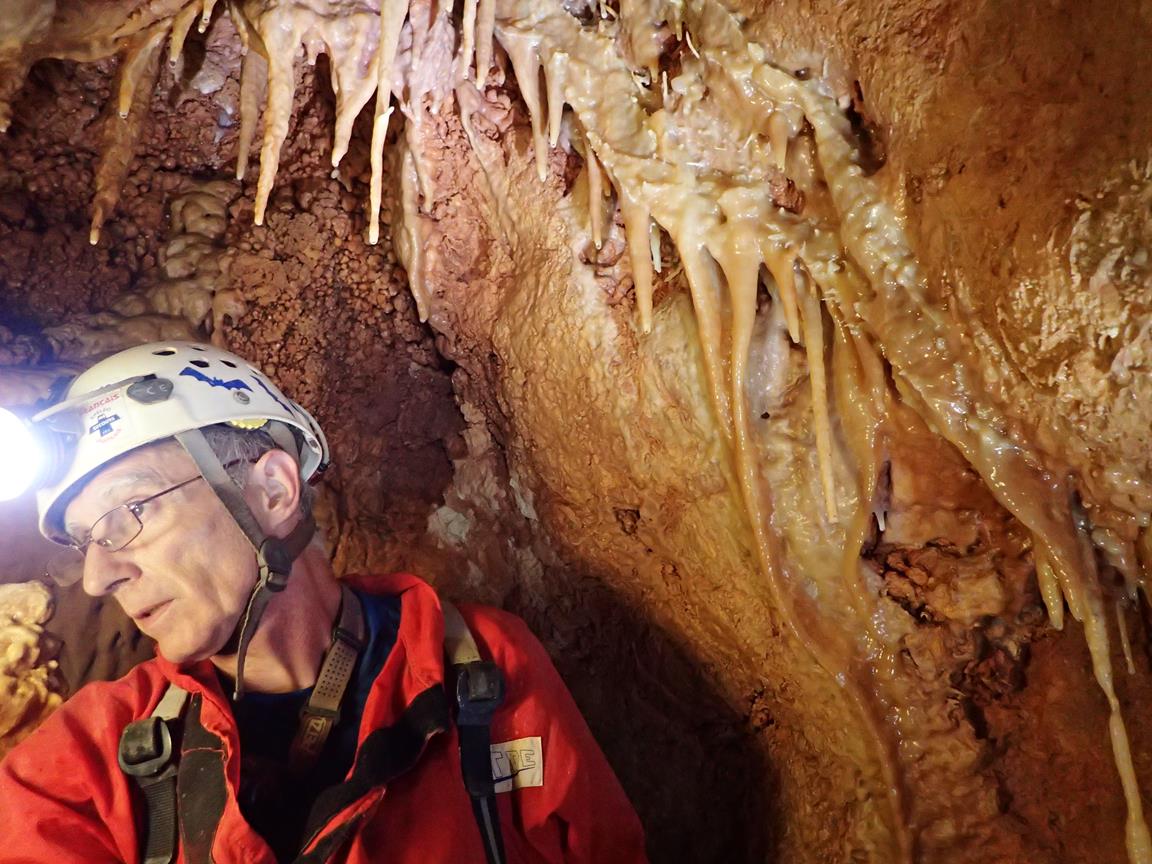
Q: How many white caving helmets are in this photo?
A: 1